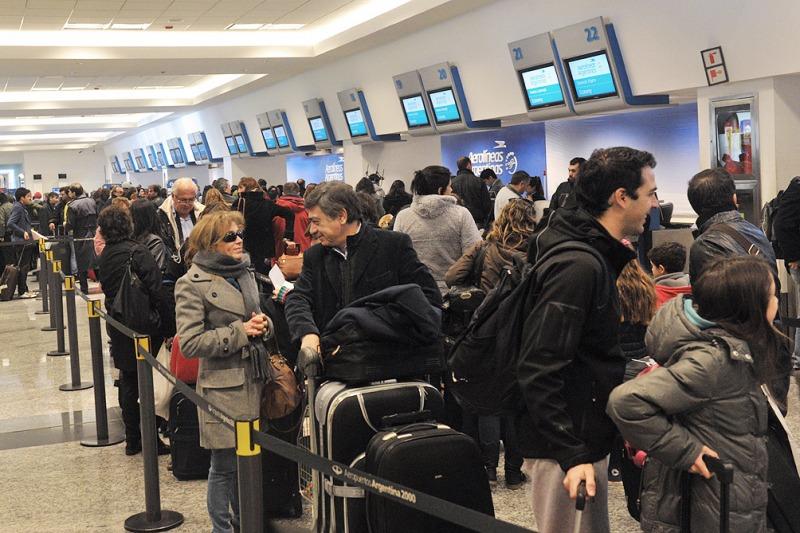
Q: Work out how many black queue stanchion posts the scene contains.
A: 7